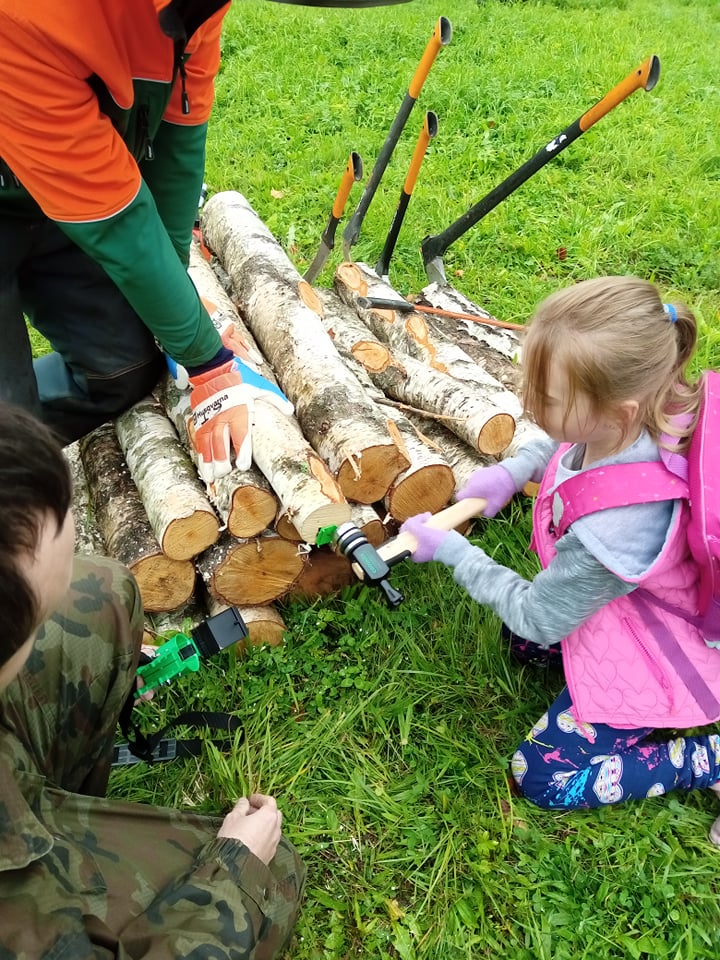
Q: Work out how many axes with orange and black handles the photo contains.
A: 4